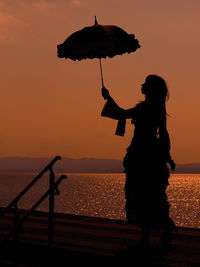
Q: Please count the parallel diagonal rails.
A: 2